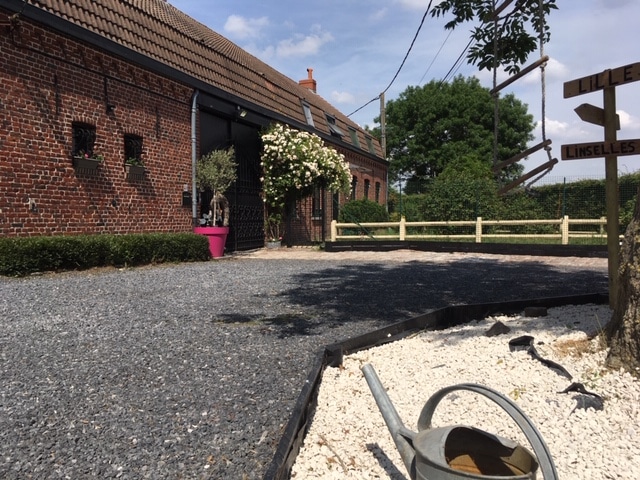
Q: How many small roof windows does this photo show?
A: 4